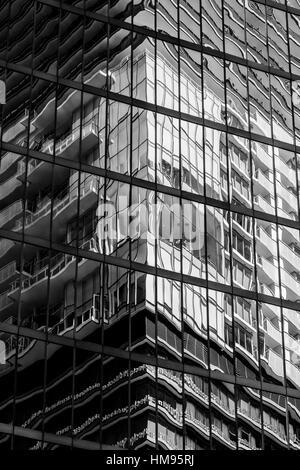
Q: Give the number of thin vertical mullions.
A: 13